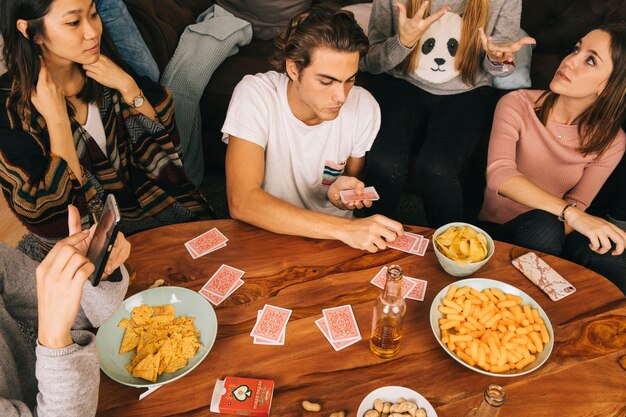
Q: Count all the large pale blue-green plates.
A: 2